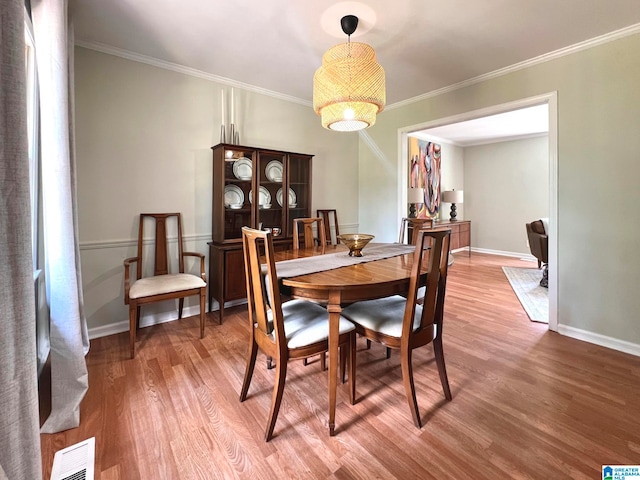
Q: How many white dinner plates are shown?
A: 5